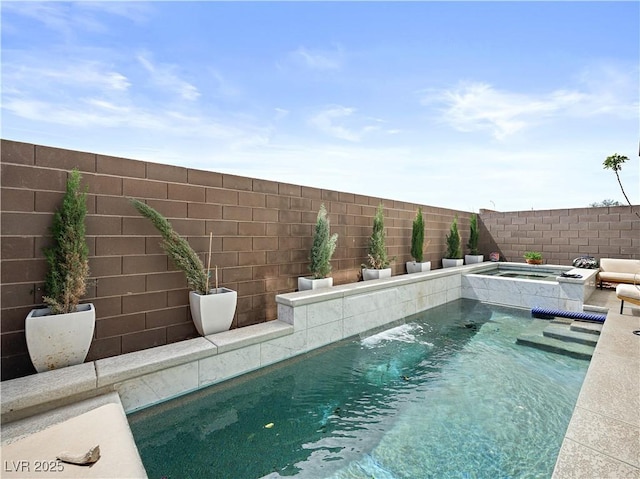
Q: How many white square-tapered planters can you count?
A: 7